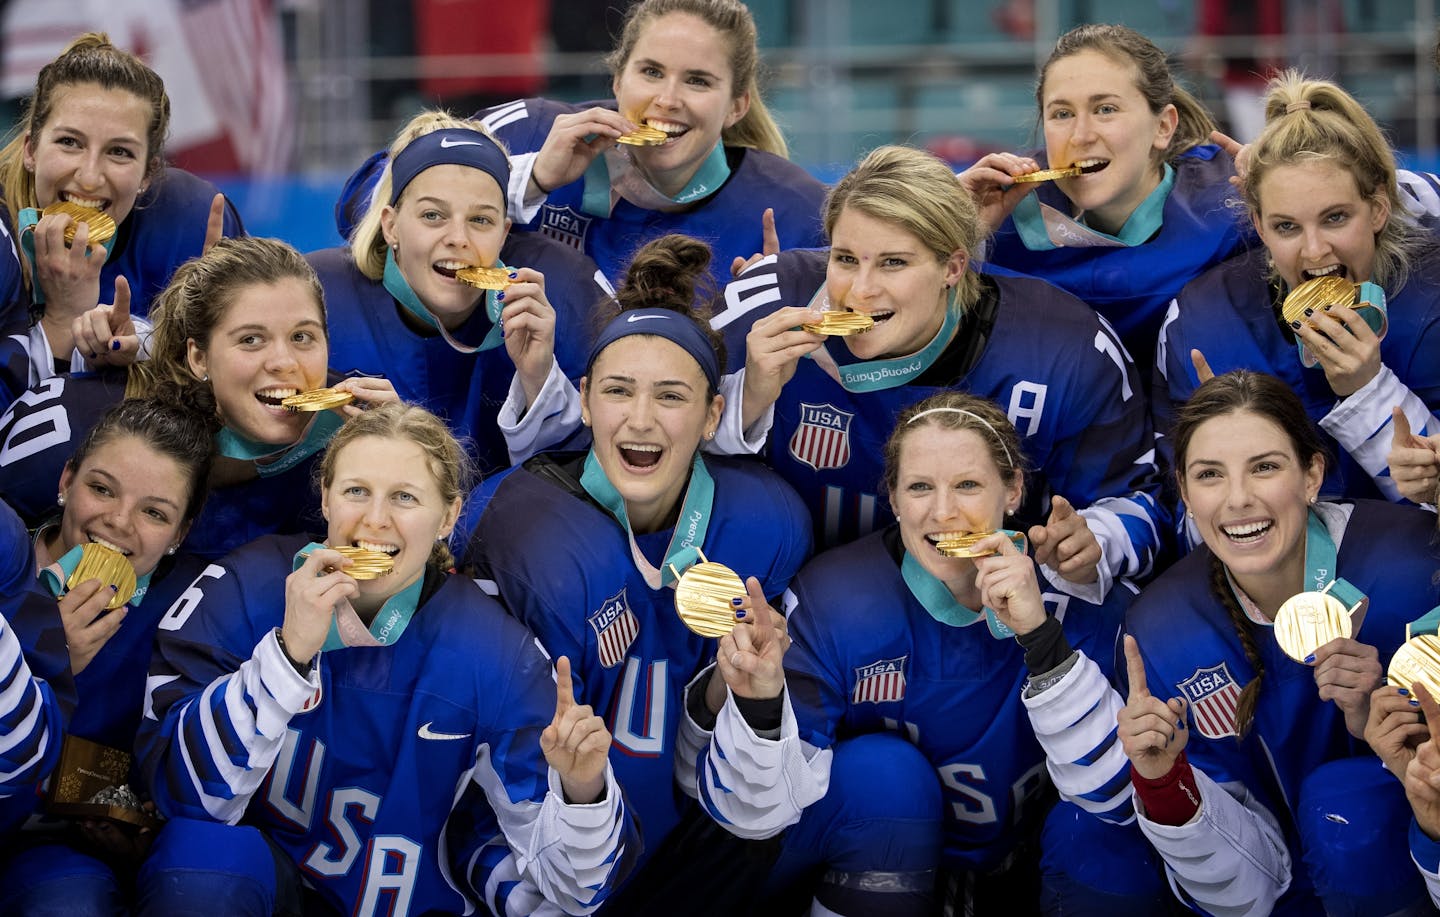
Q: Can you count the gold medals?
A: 13